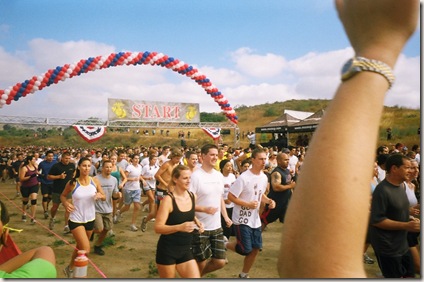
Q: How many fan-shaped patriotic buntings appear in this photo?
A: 2